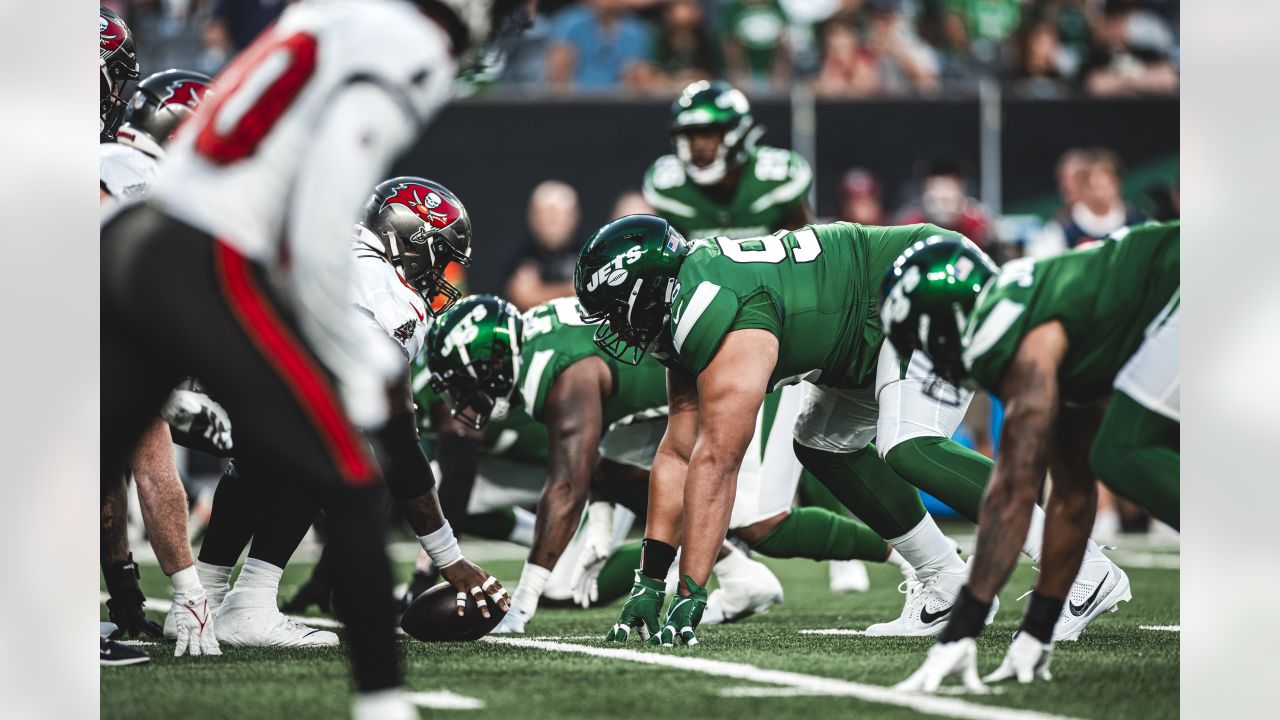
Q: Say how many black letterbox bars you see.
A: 0